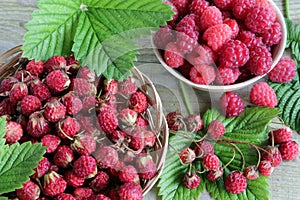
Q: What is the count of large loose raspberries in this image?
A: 3